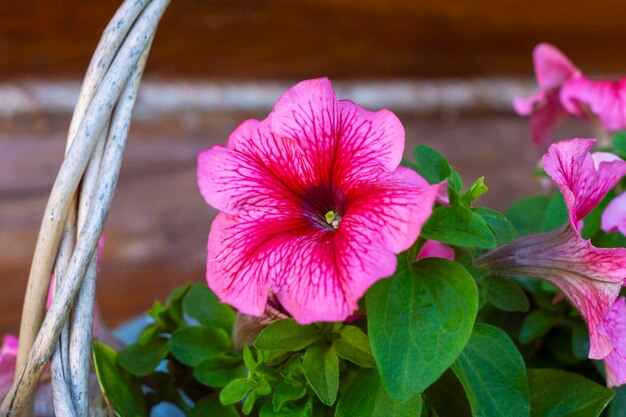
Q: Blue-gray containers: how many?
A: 1